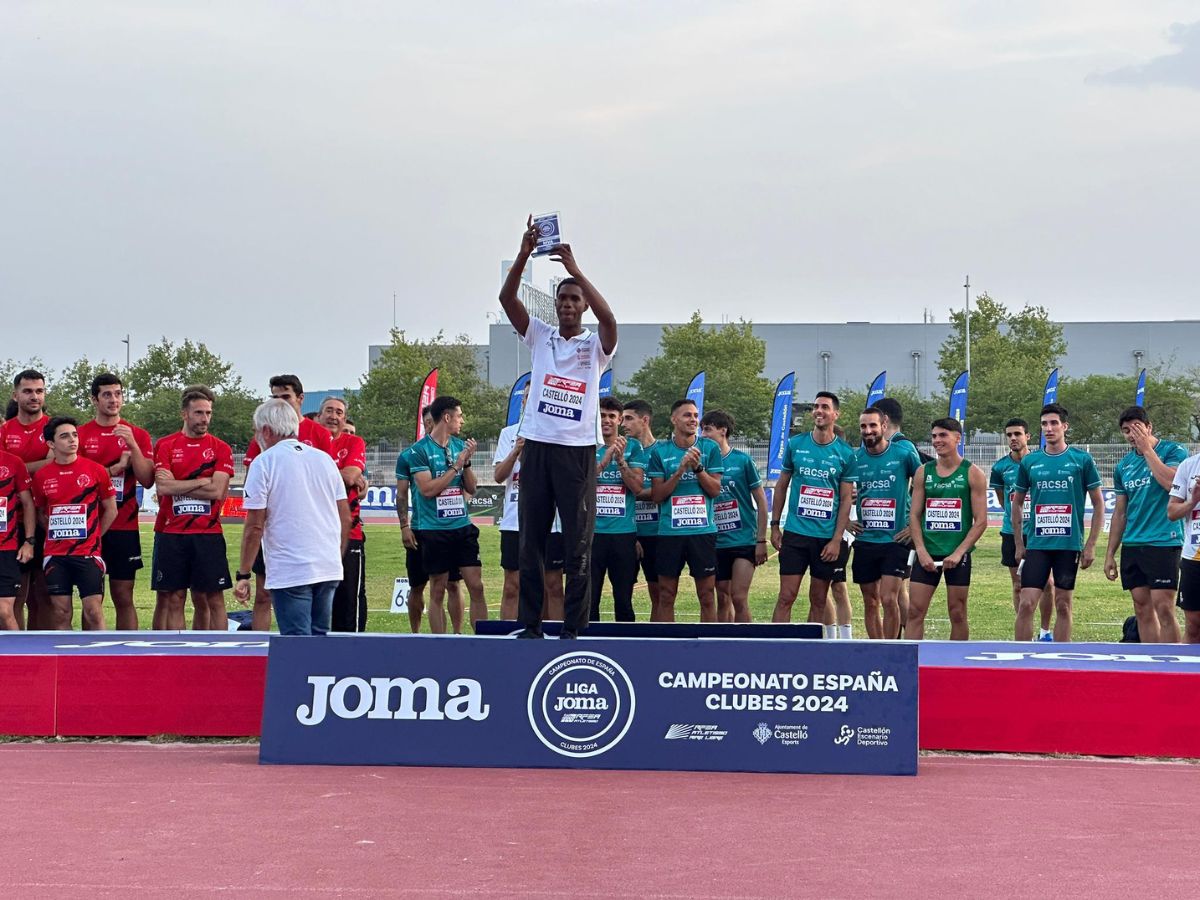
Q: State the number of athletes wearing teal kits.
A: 12